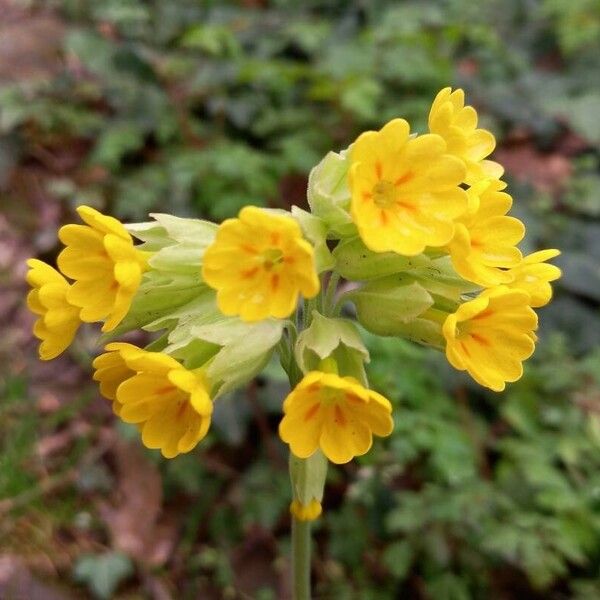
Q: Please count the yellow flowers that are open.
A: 11